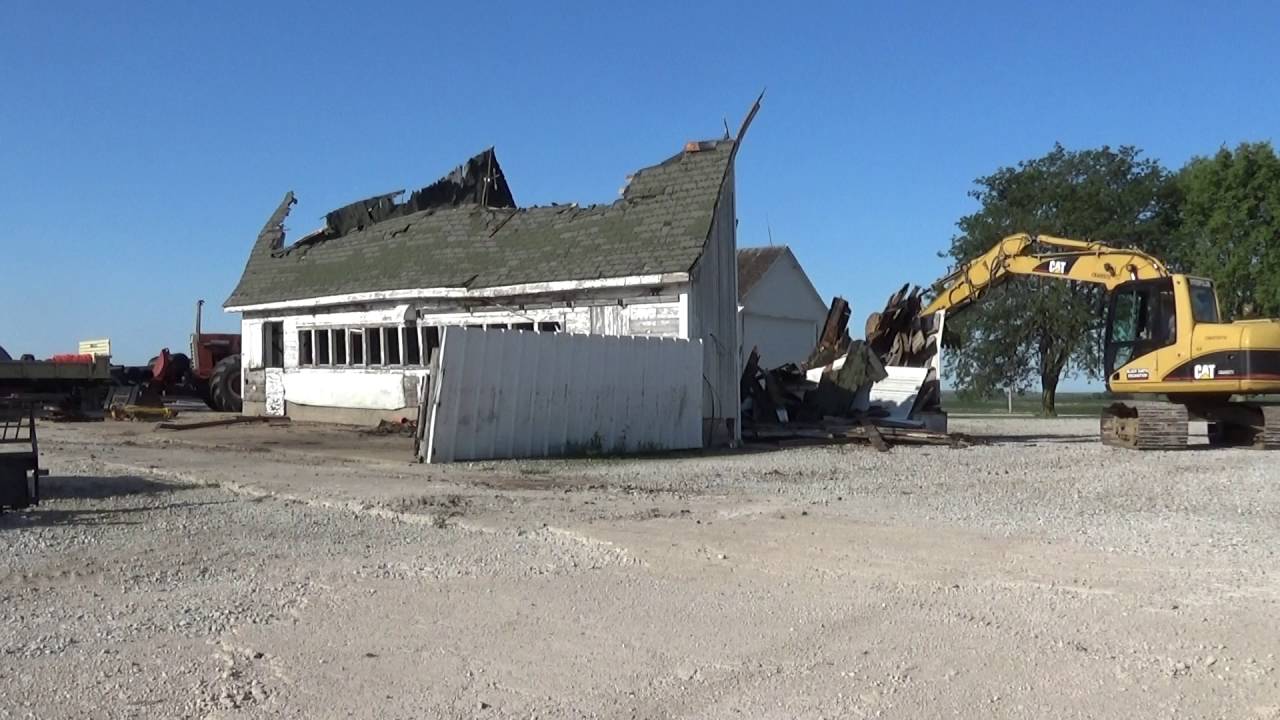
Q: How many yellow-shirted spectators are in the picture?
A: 0